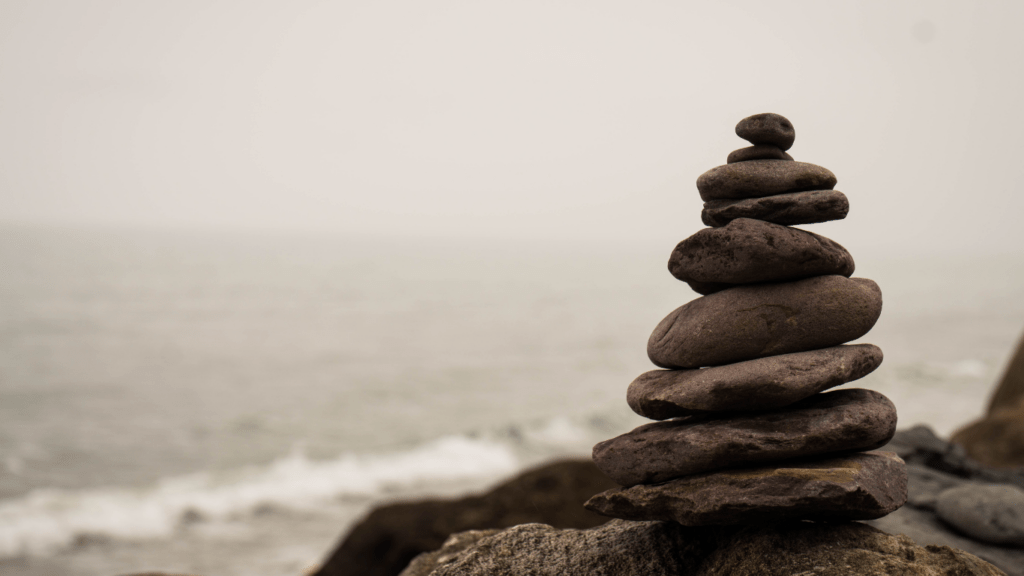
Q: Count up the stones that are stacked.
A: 9